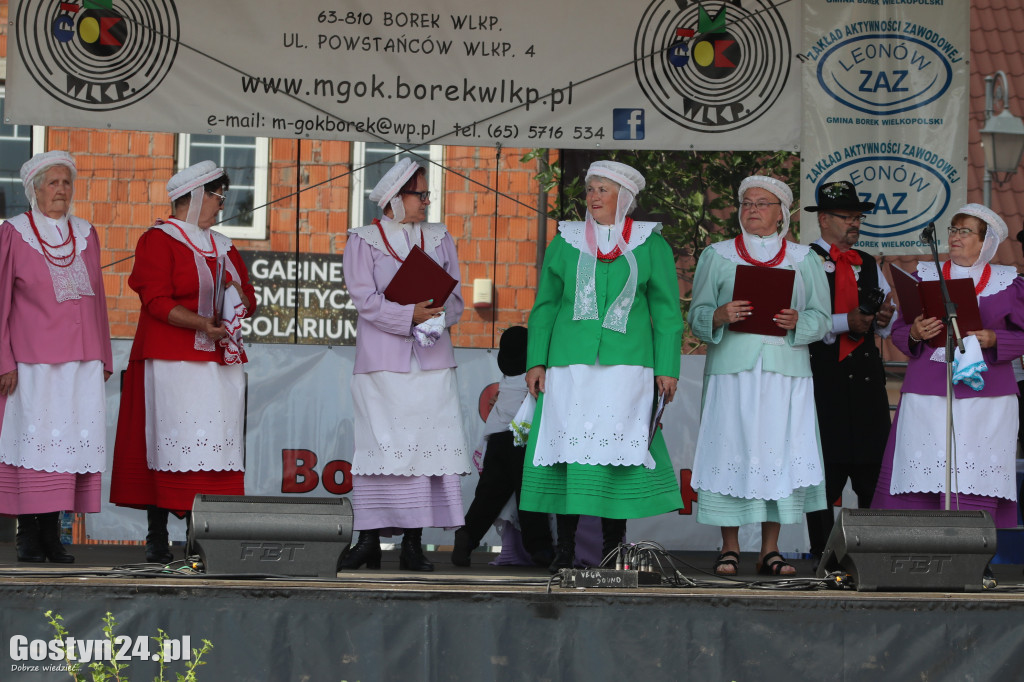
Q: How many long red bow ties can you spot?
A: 1